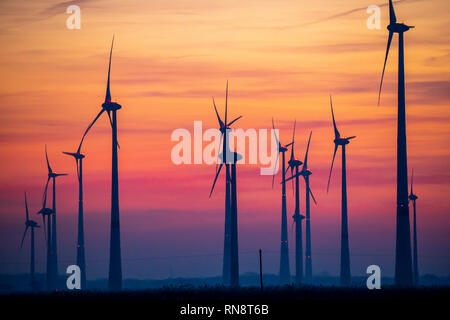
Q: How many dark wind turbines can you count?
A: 14